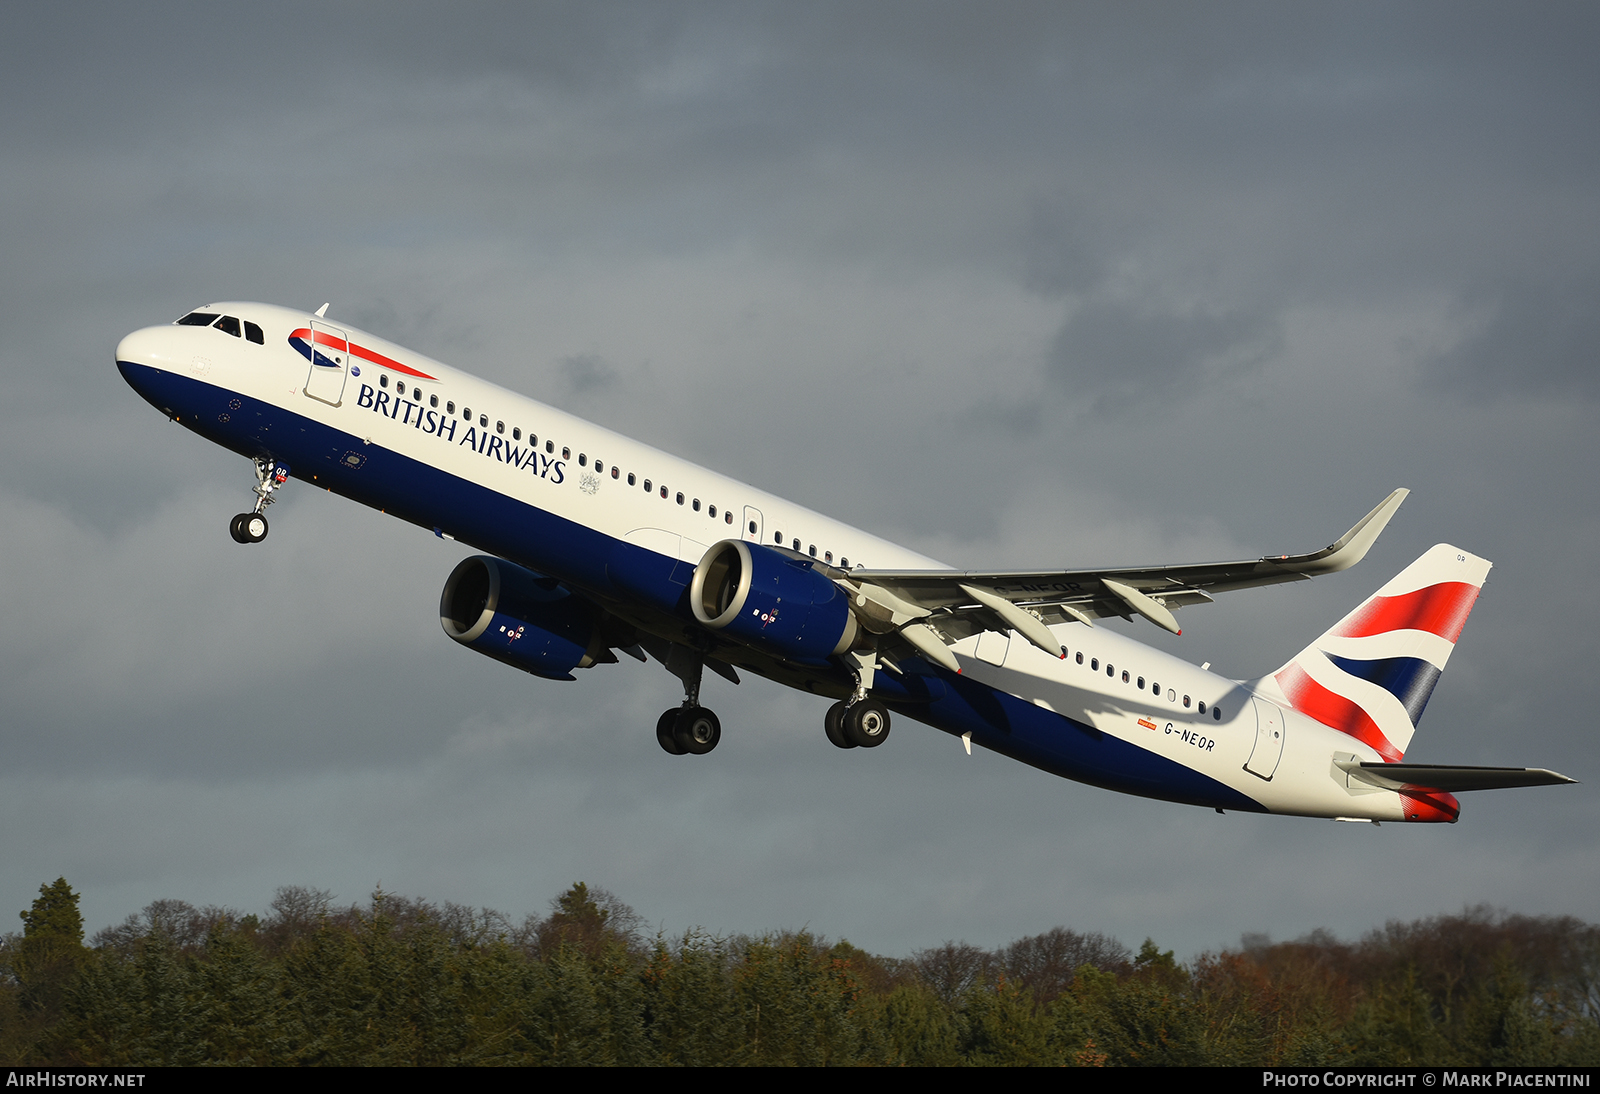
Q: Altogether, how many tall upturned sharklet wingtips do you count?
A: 1